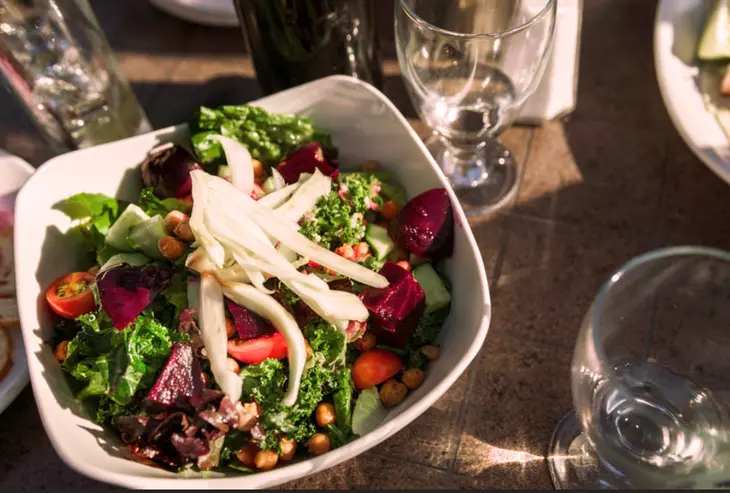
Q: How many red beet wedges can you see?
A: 7